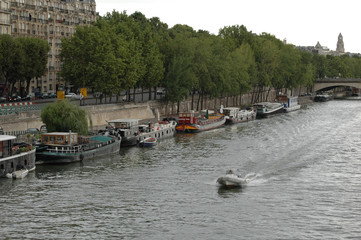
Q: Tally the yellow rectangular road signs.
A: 2